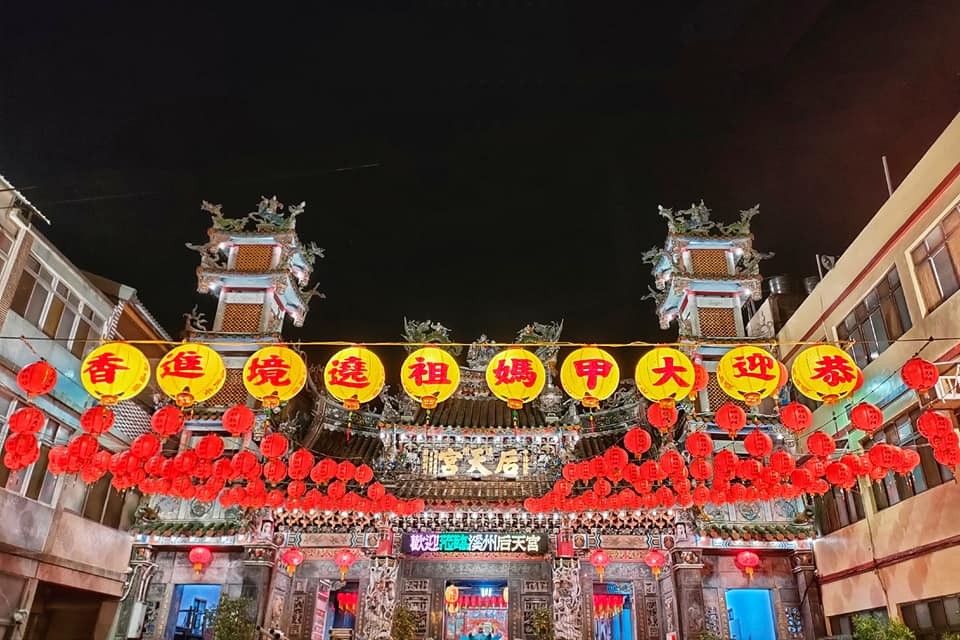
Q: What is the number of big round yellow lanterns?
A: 10